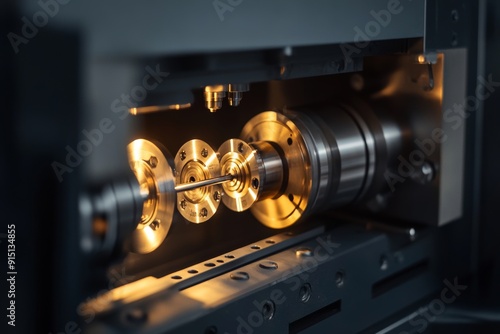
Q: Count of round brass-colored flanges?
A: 4